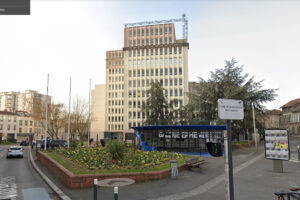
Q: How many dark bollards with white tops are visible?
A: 2